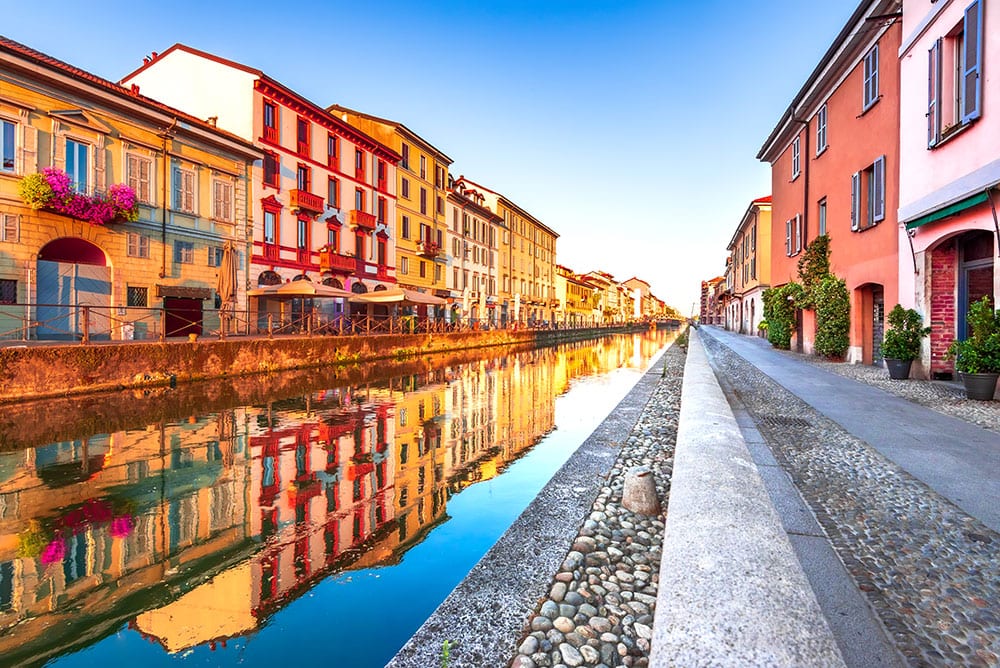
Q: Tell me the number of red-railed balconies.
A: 3